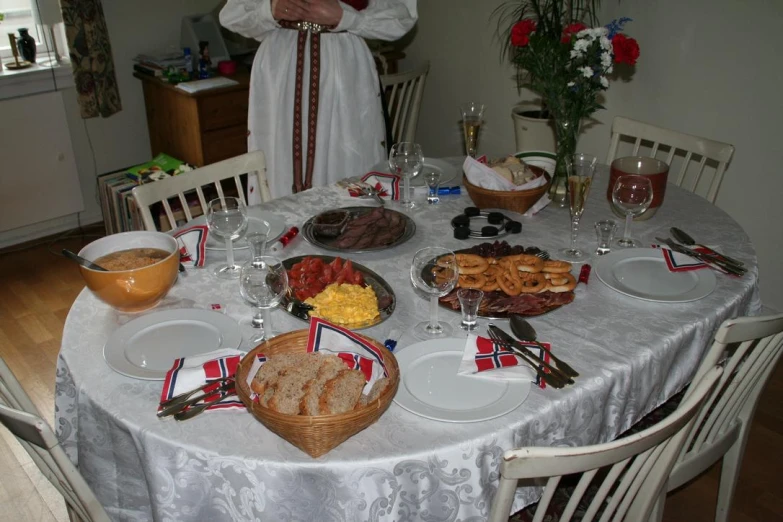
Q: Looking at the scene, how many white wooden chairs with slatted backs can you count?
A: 6